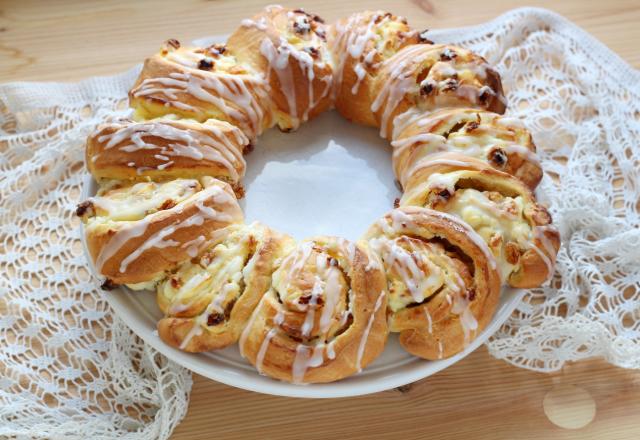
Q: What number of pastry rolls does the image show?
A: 11